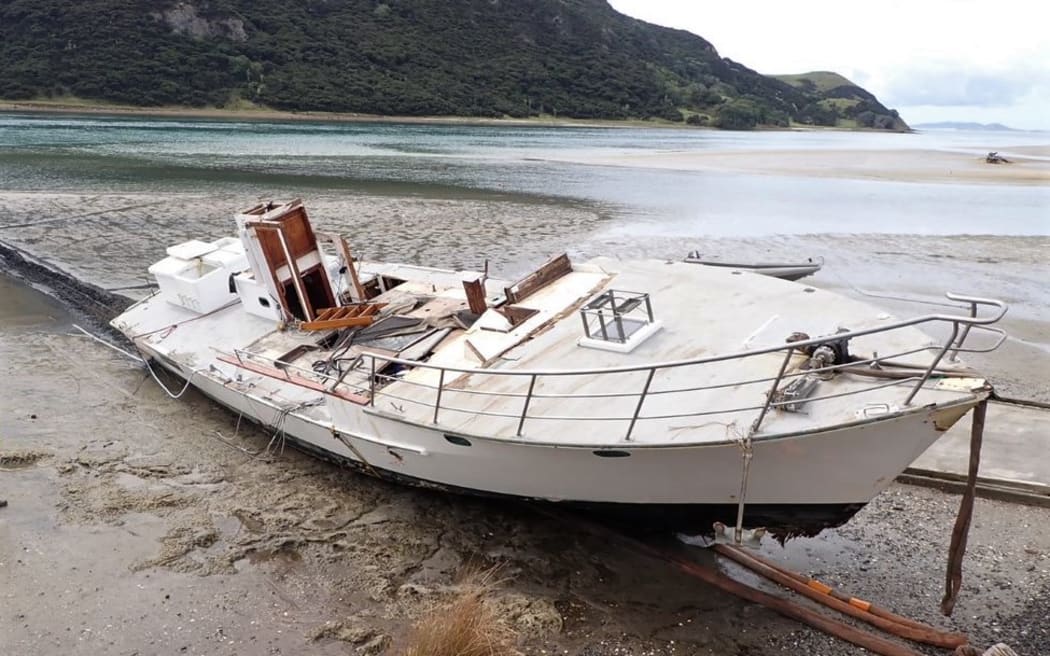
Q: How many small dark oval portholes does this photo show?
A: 2